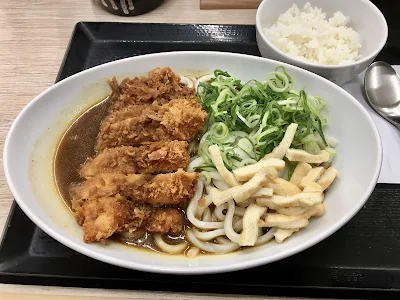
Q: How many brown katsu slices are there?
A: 5